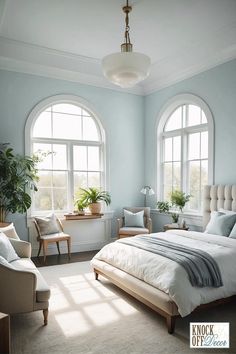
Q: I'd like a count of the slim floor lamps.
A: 1